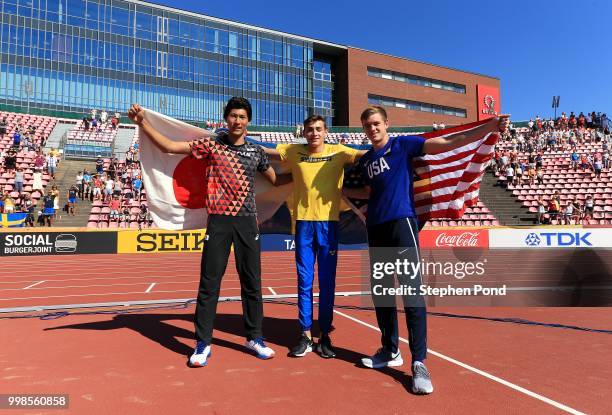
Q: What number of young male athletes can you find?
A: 3